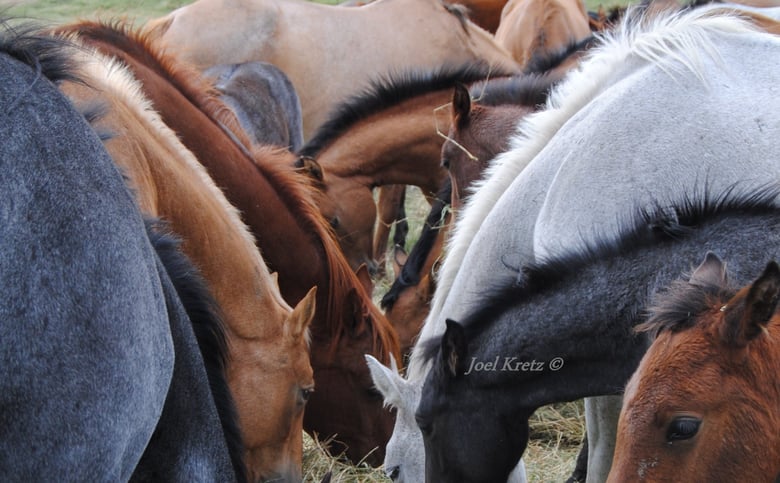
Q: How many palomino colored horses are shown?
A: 1